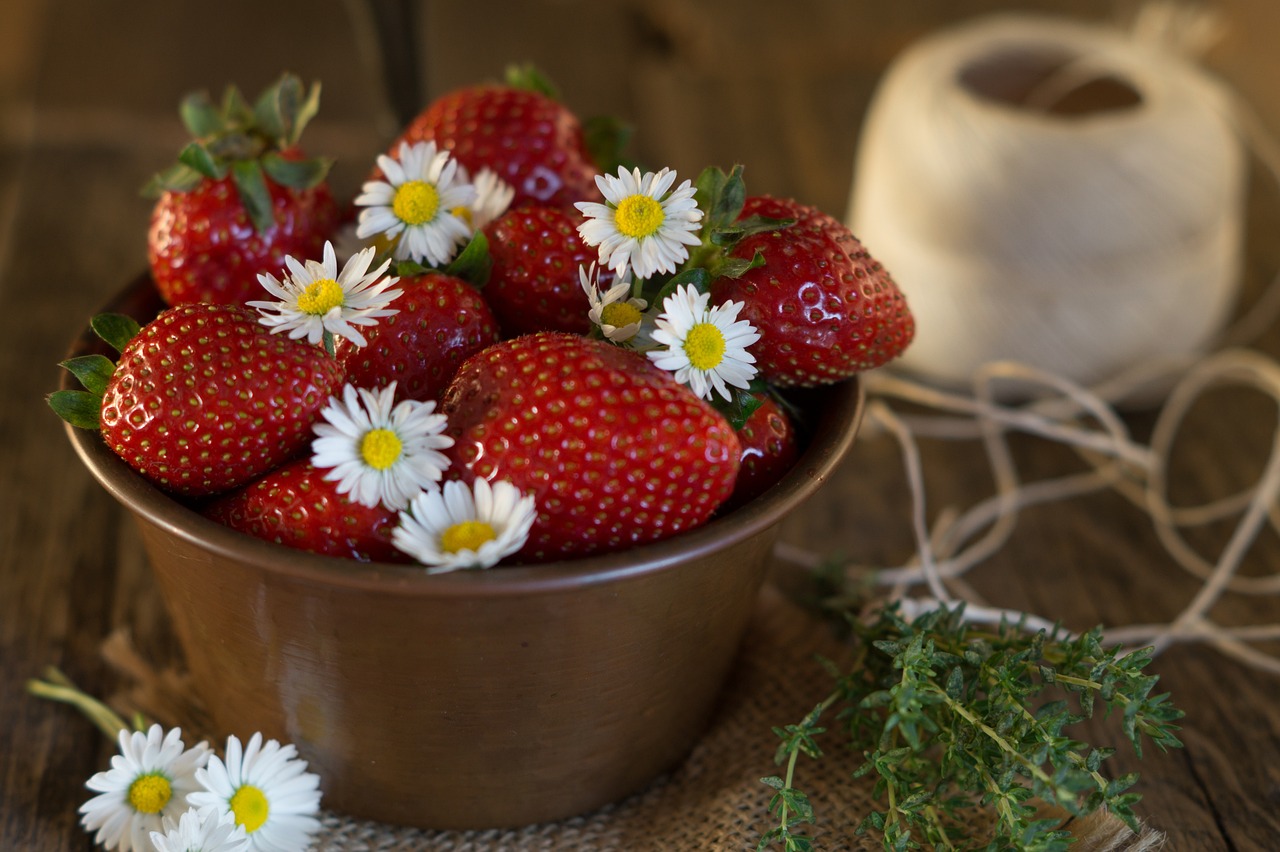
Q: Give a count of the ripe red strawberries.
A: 9